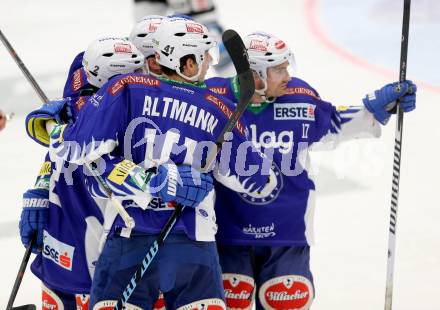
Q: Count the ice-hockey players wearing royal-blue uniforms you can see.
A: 4